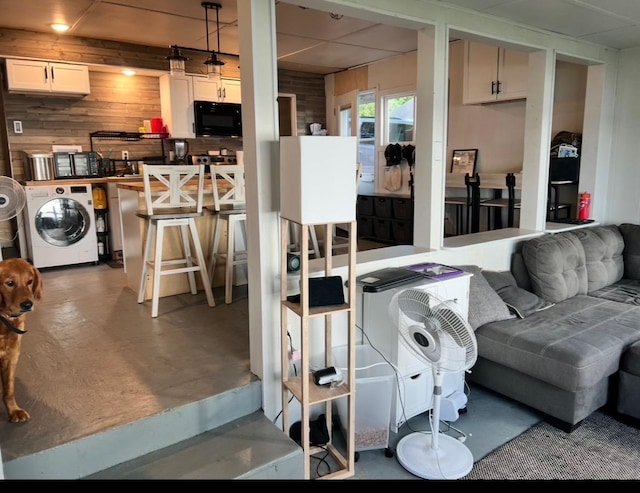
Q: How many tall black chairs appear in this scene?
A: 2